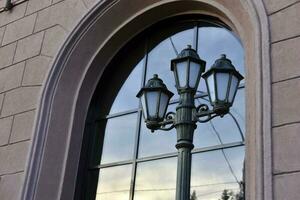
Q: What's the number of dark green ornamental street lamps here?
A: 3